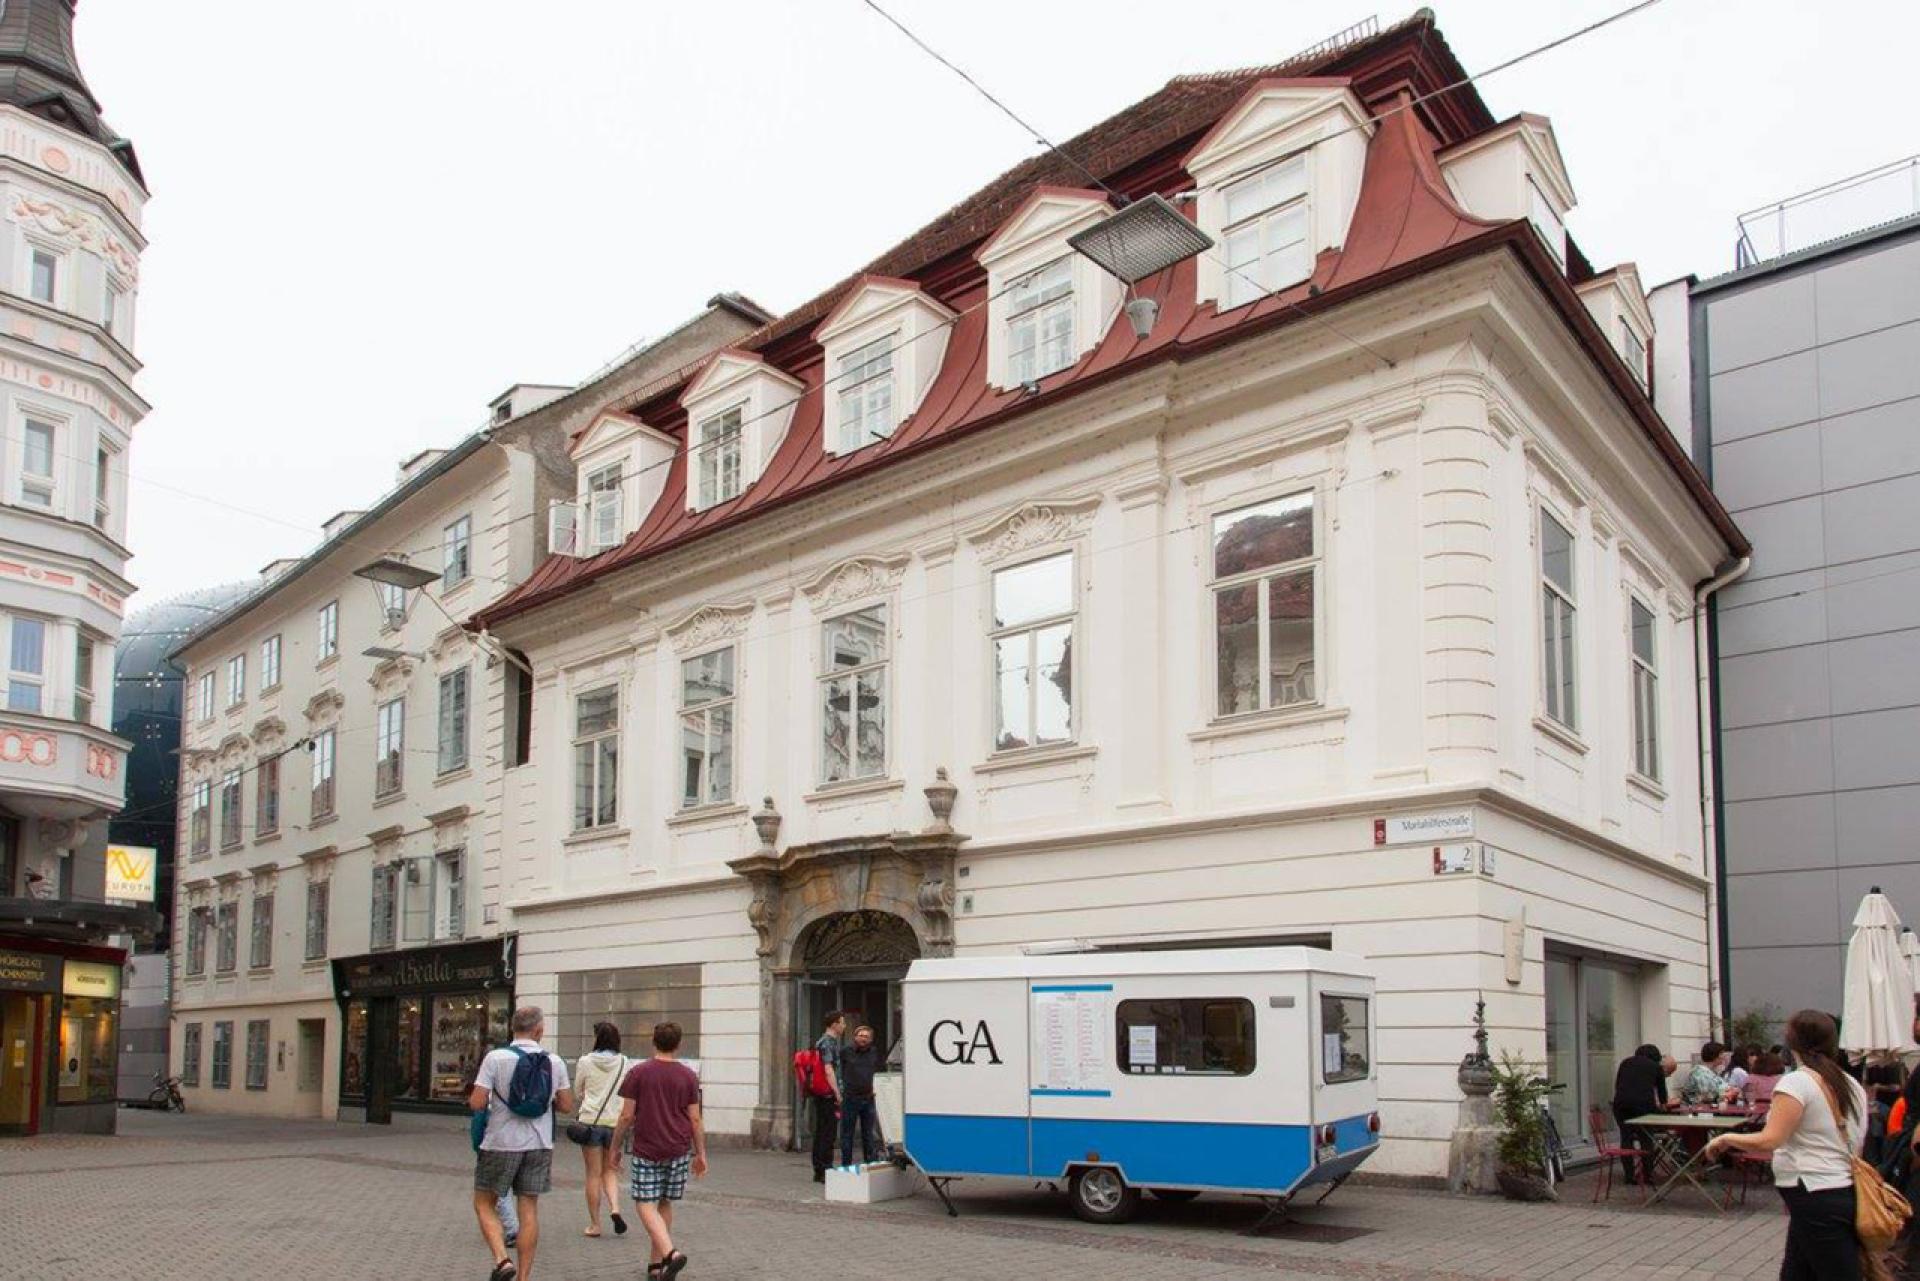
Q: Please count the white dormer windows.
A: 7